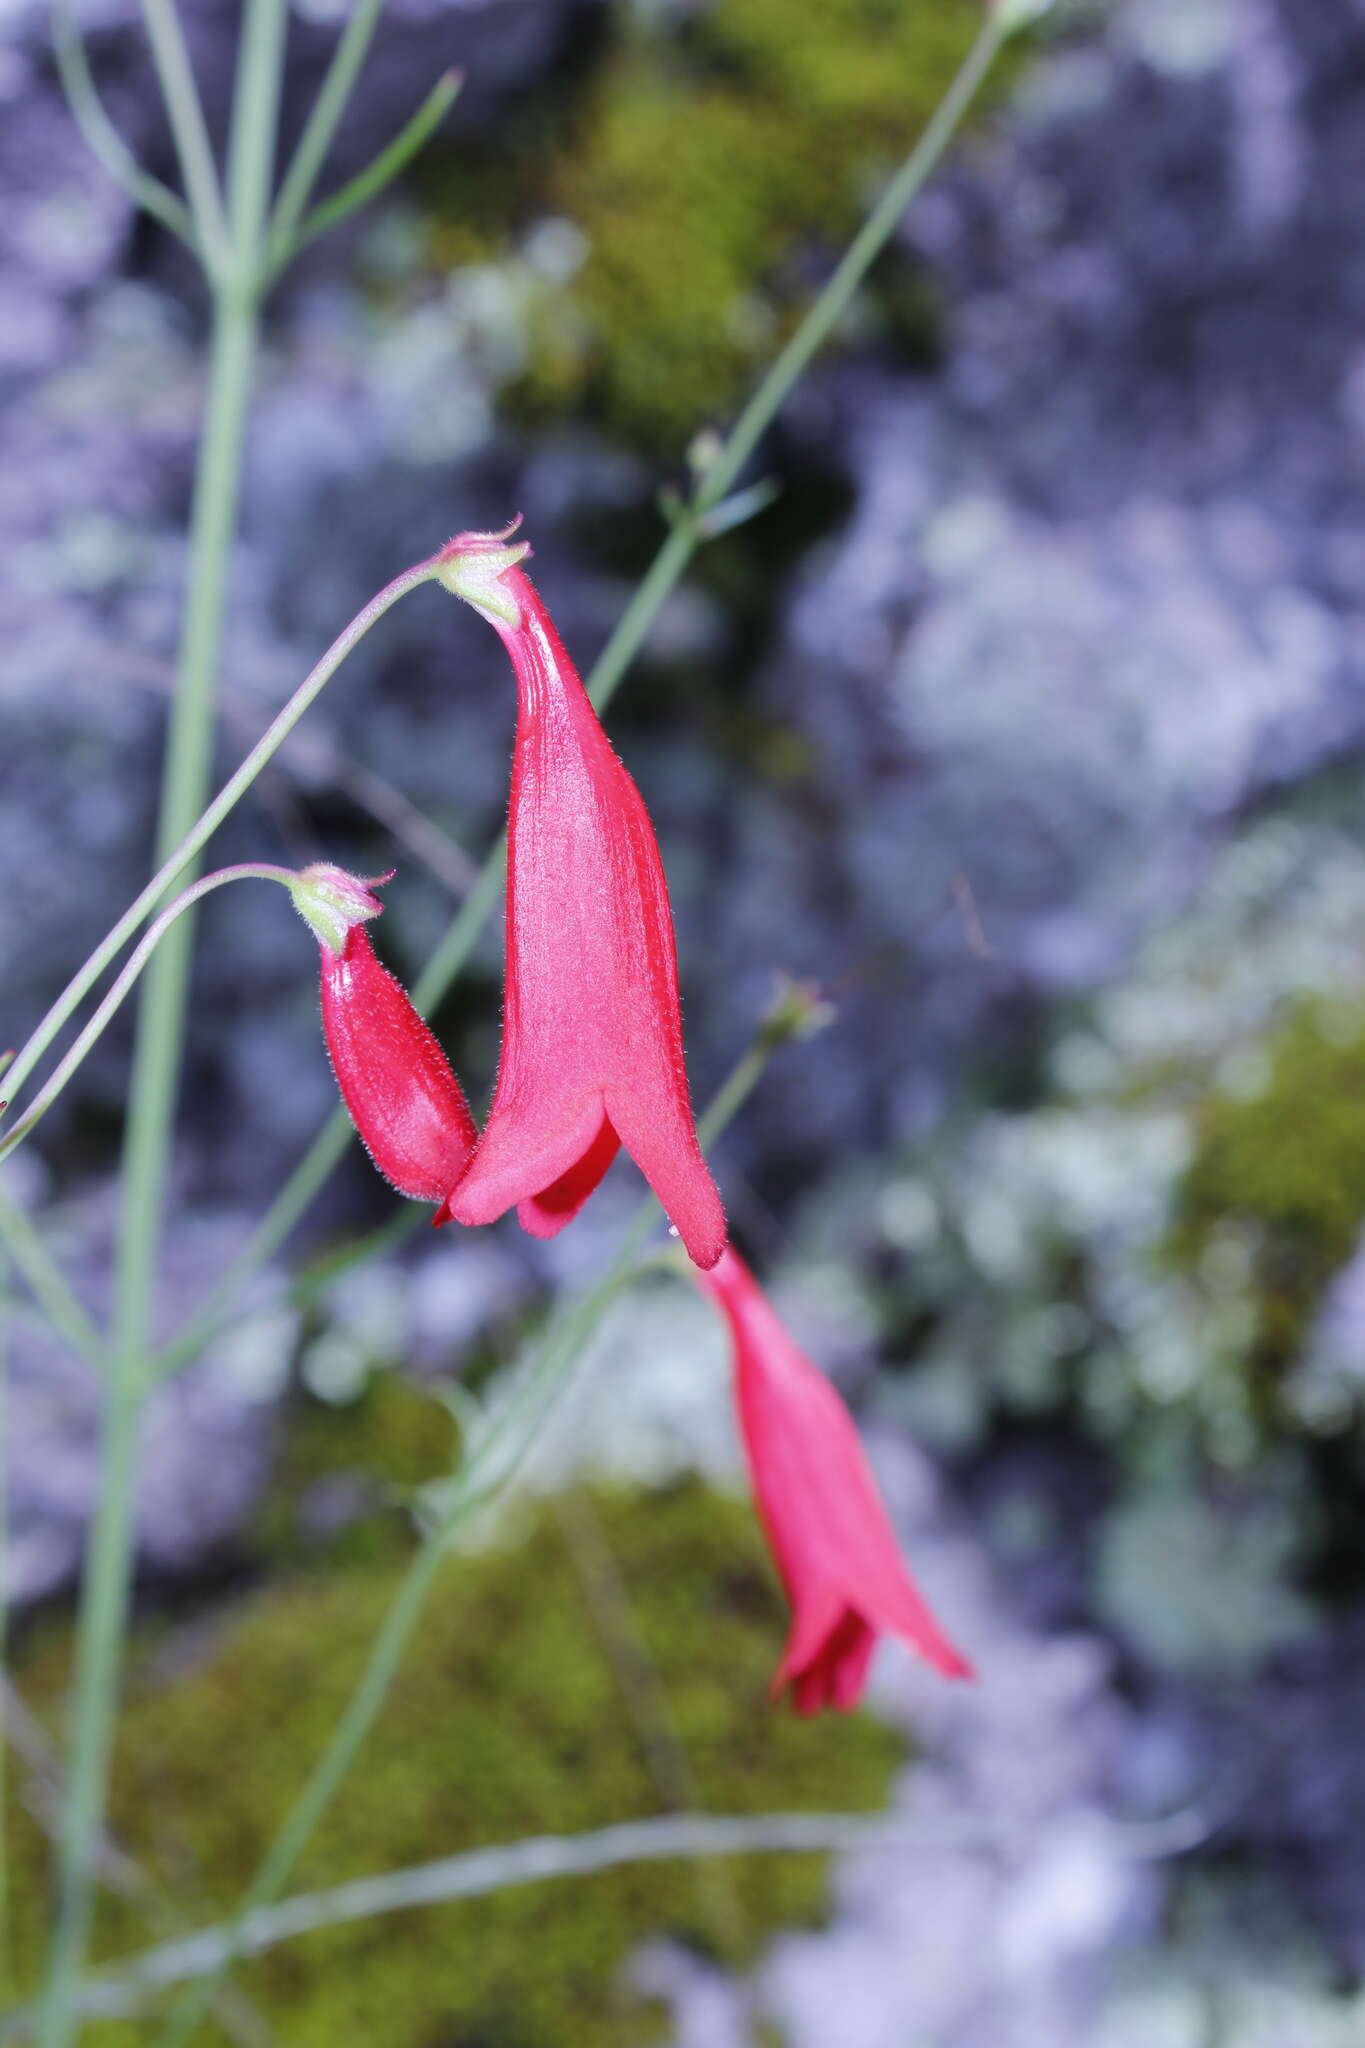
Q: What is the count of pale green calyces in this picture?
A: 2